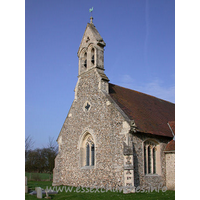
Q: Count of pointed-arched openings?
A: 4